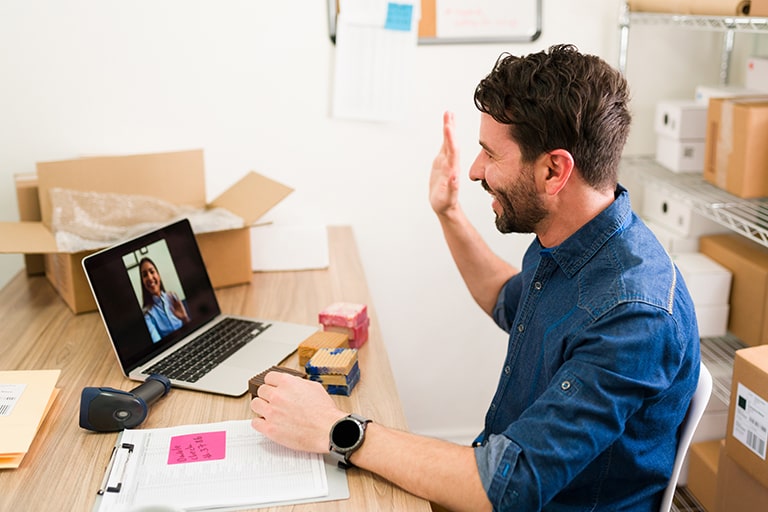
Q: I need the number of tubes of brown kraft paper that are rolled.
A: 1